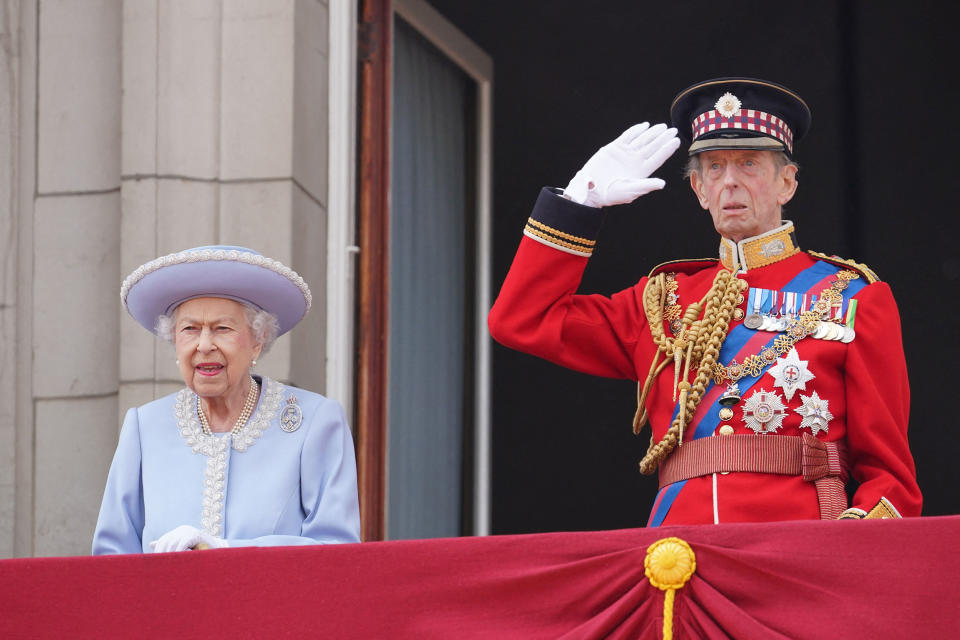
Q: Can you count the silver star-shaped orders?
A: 3